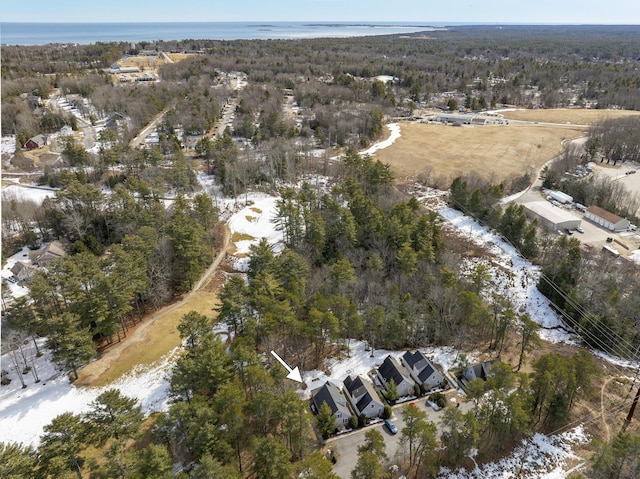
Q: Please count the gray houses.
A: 5